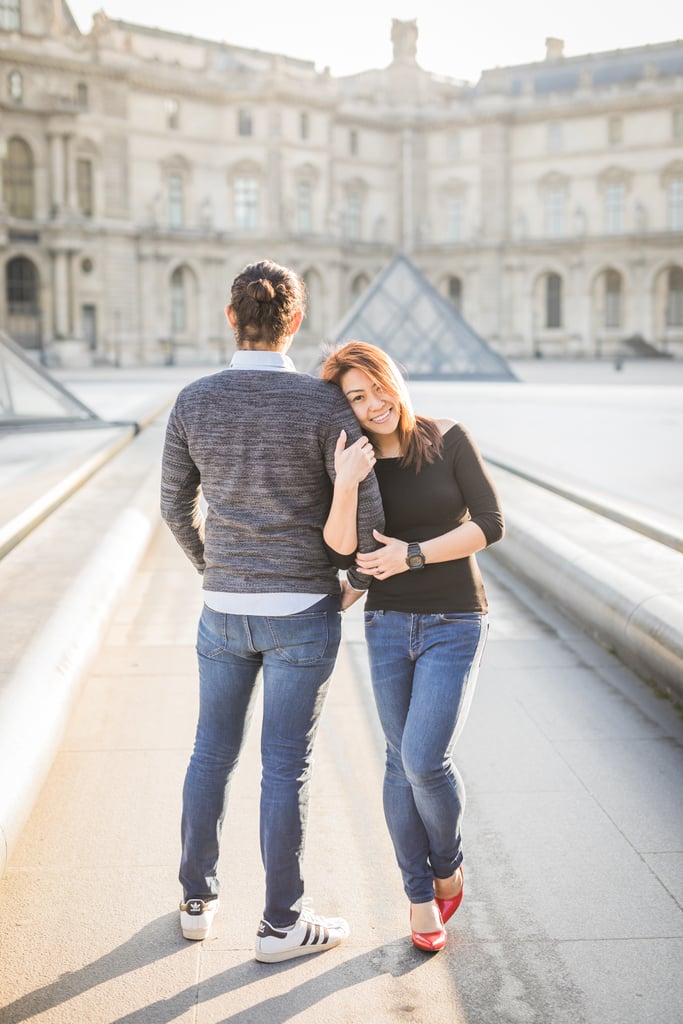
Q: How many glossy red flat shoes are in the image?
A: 2